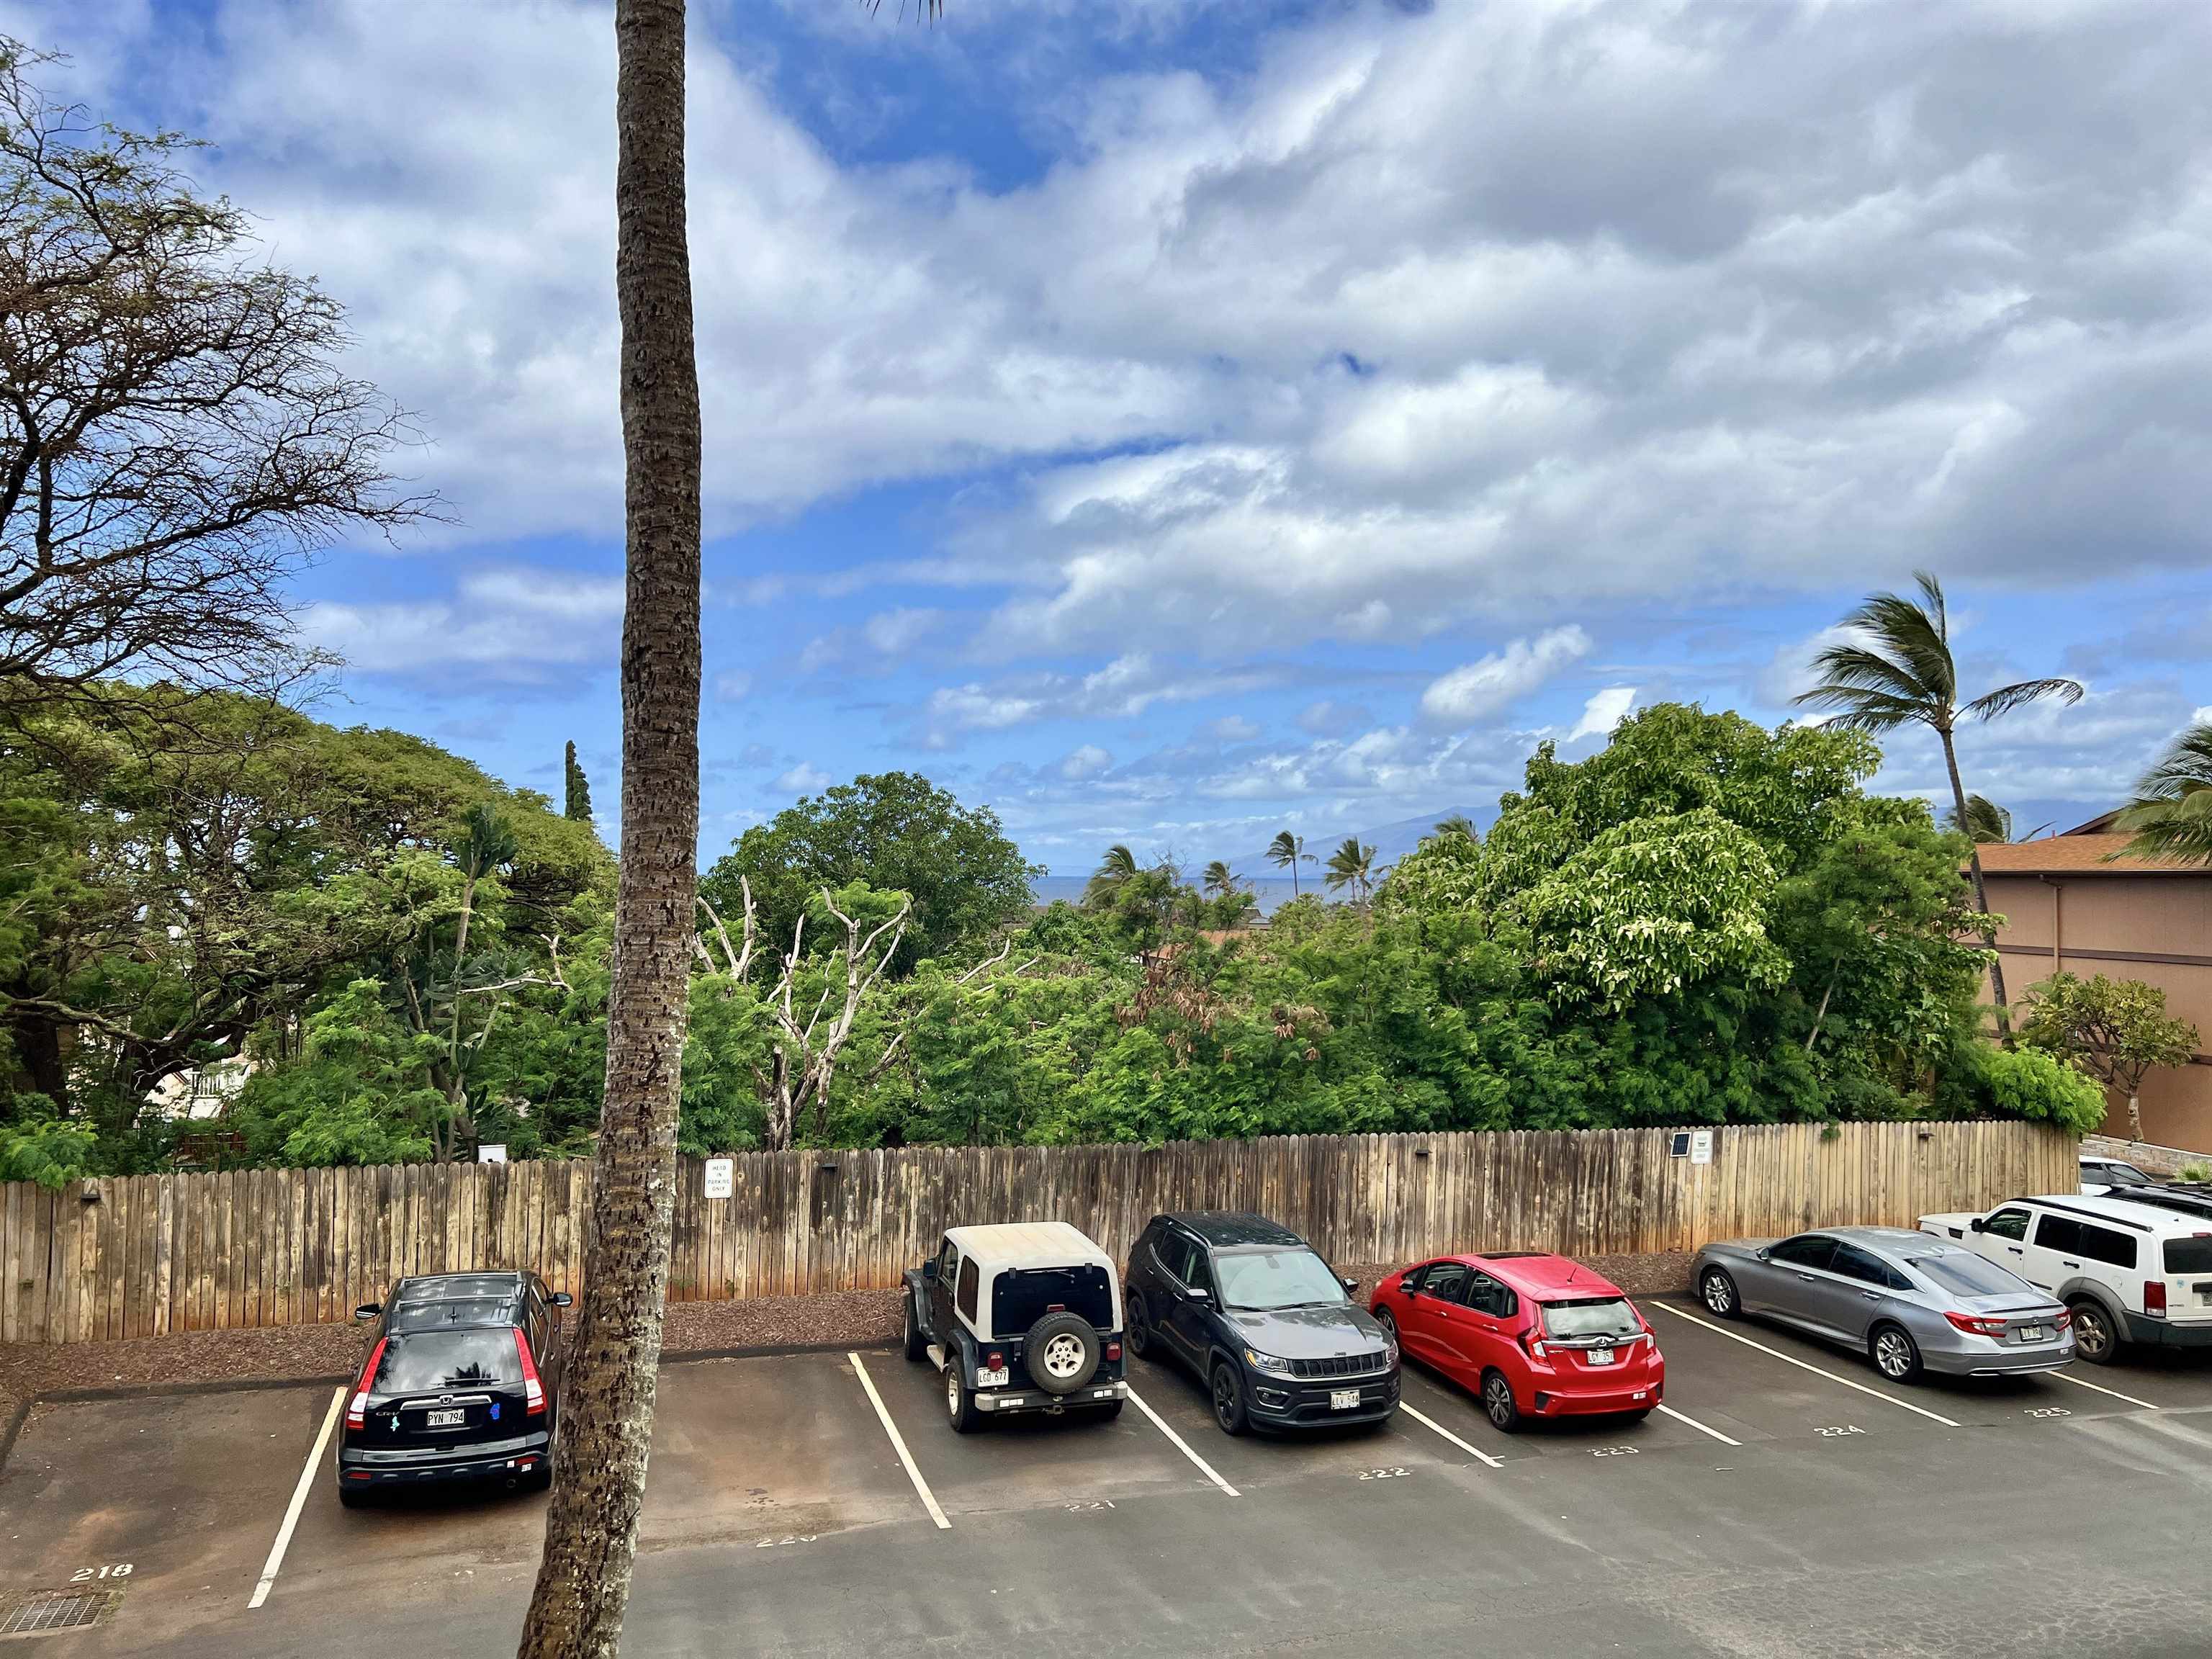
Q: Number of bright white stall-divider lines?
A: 7